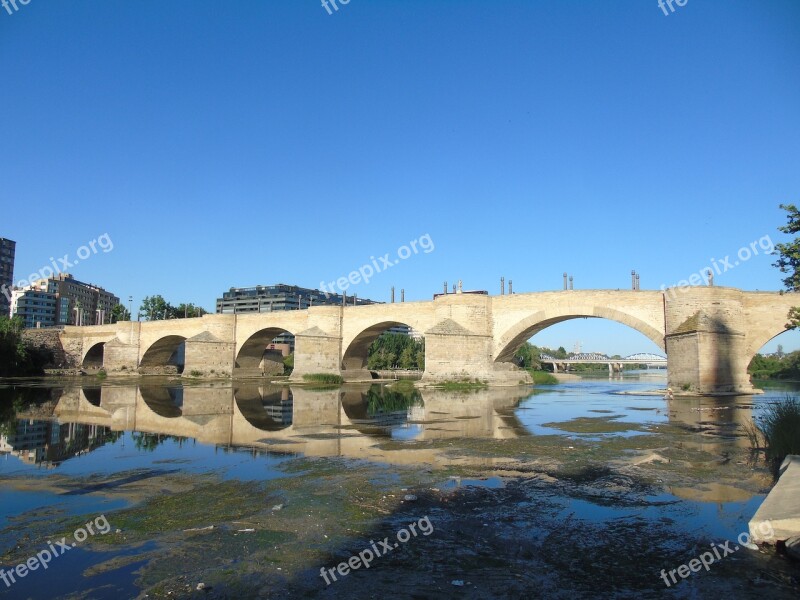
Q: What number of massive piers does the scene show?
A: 5